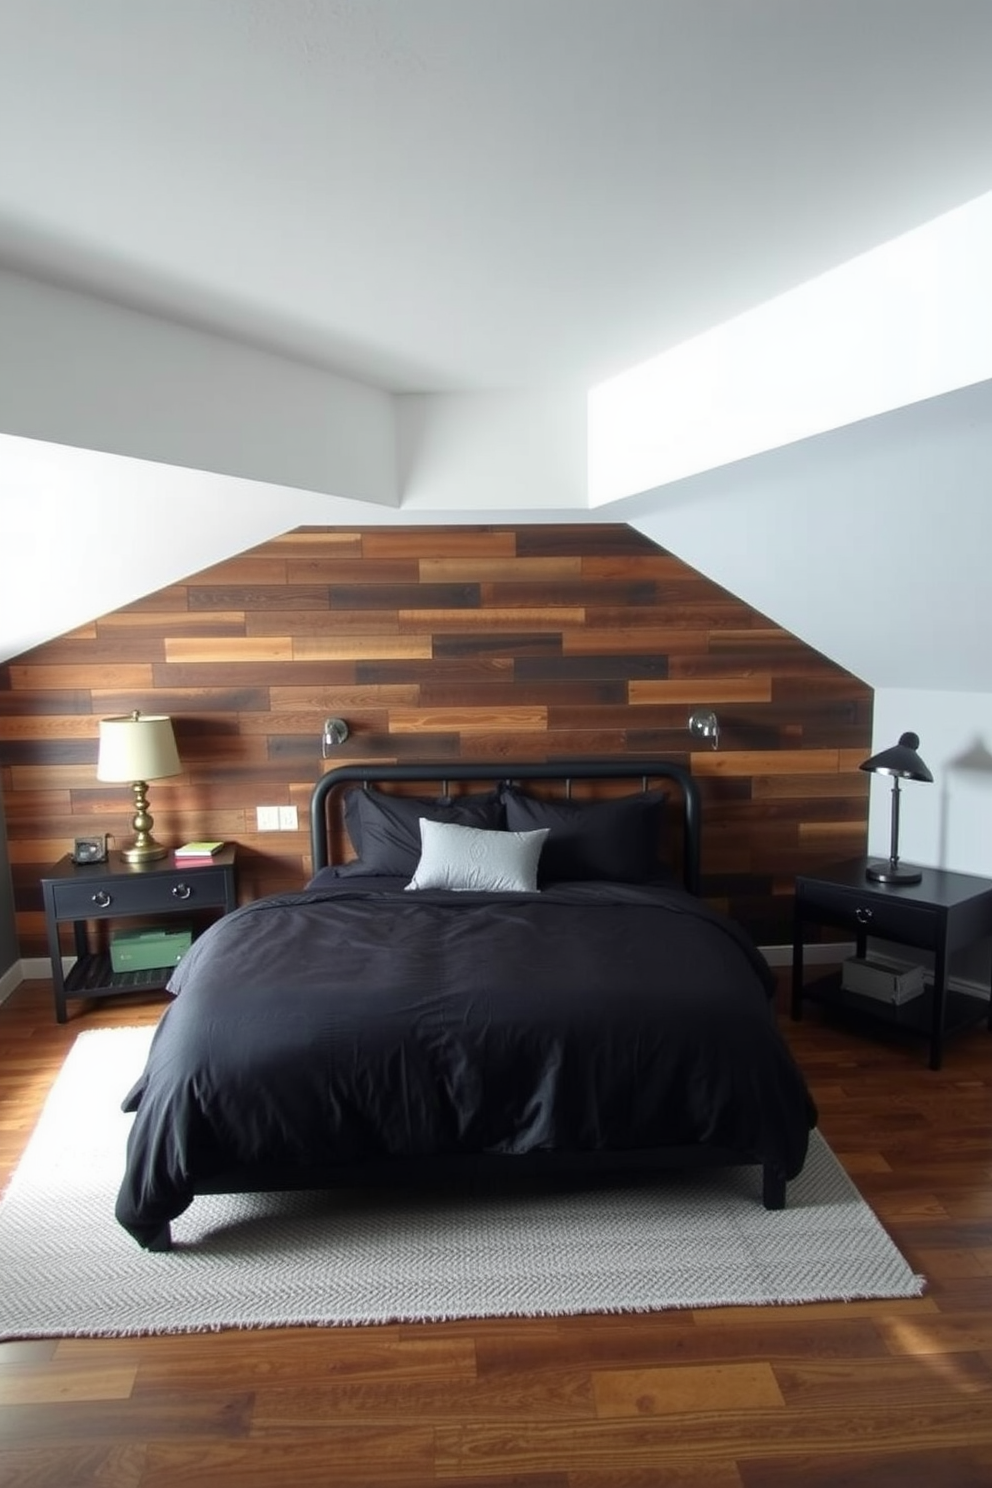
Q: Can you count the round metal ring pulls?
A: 3